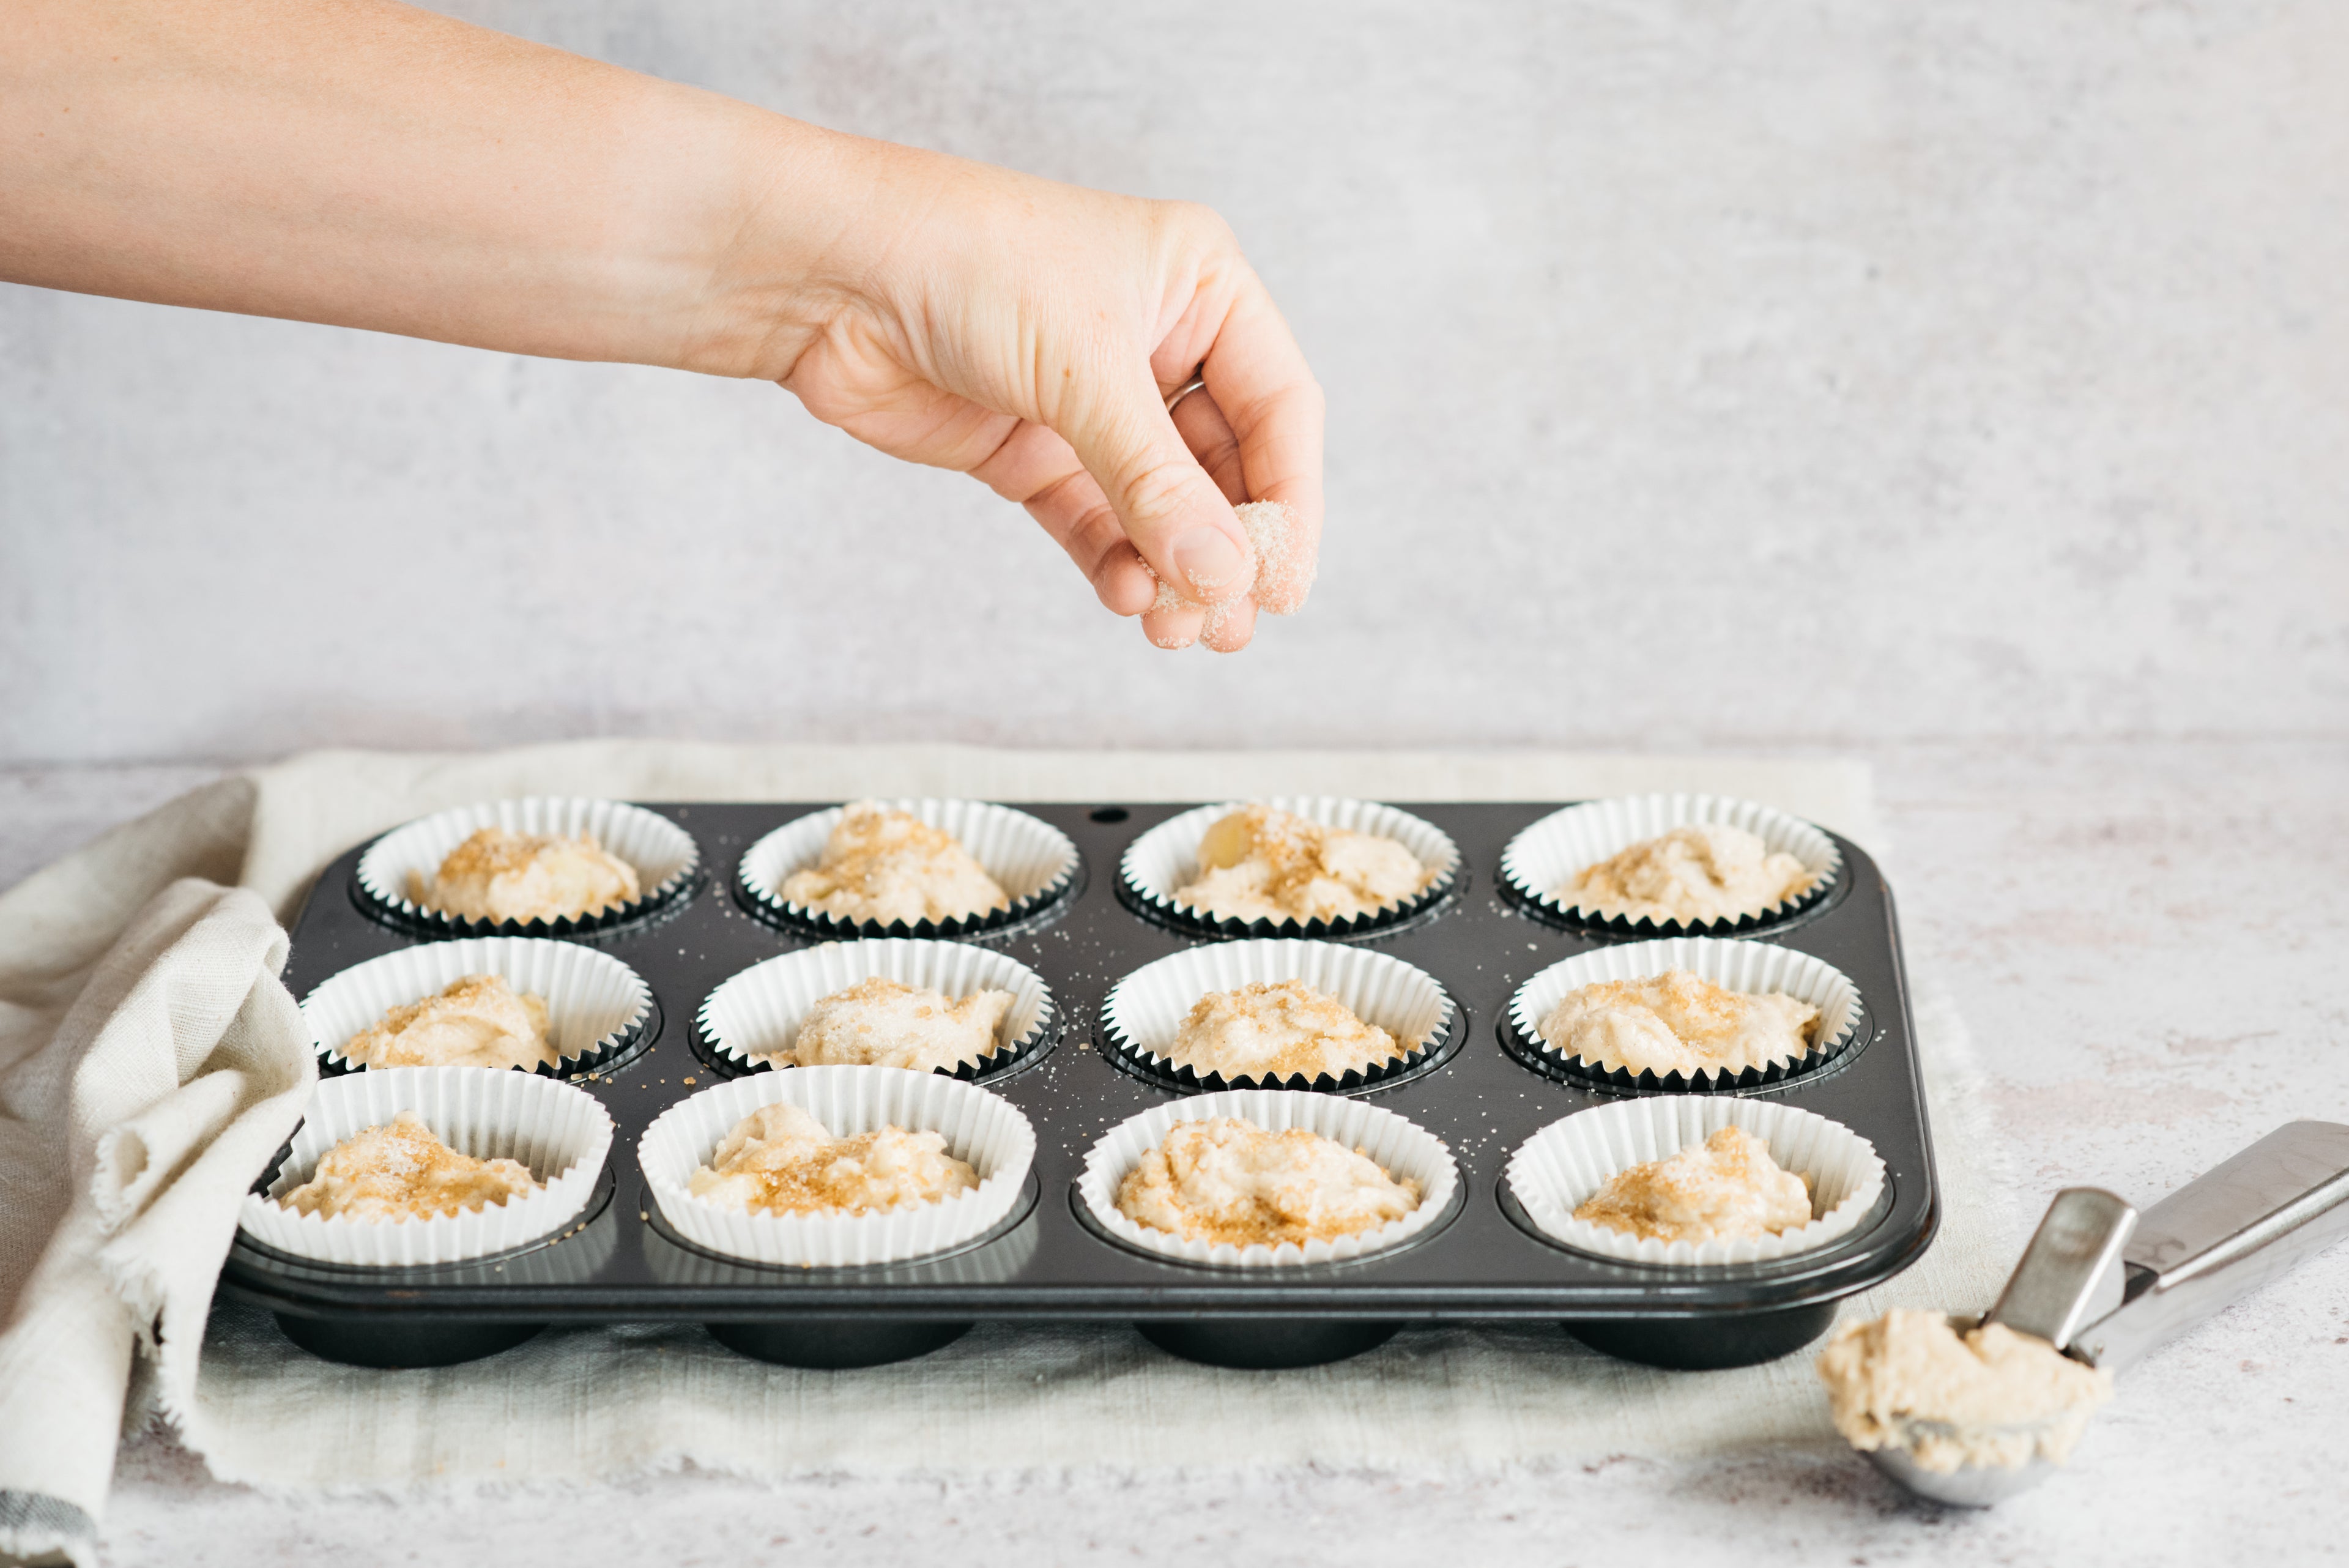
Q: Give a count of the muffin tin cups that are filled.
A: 12